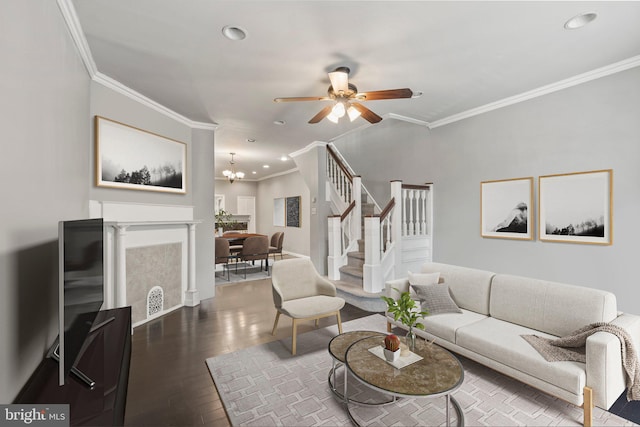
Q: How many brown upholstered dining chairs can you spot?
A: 4